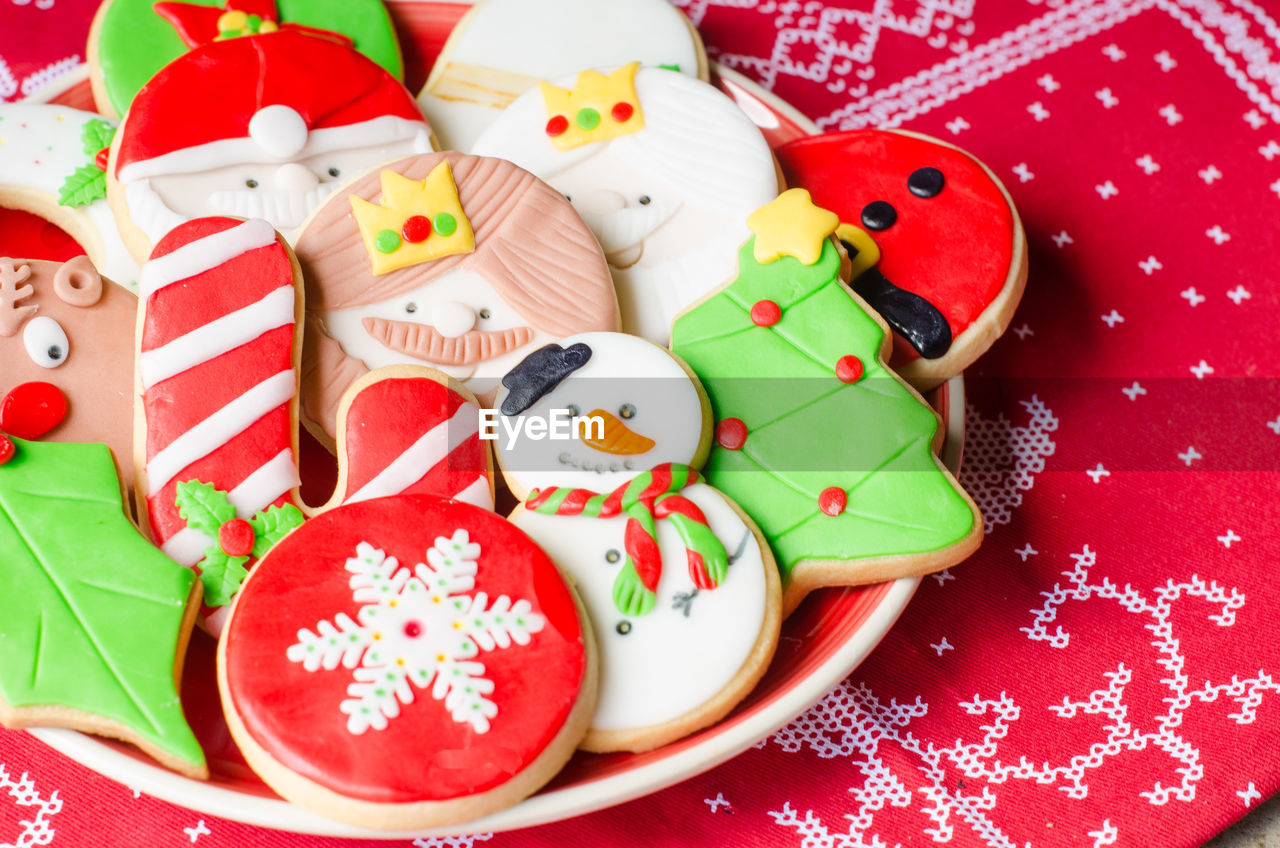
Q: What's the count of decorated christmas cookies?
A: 13